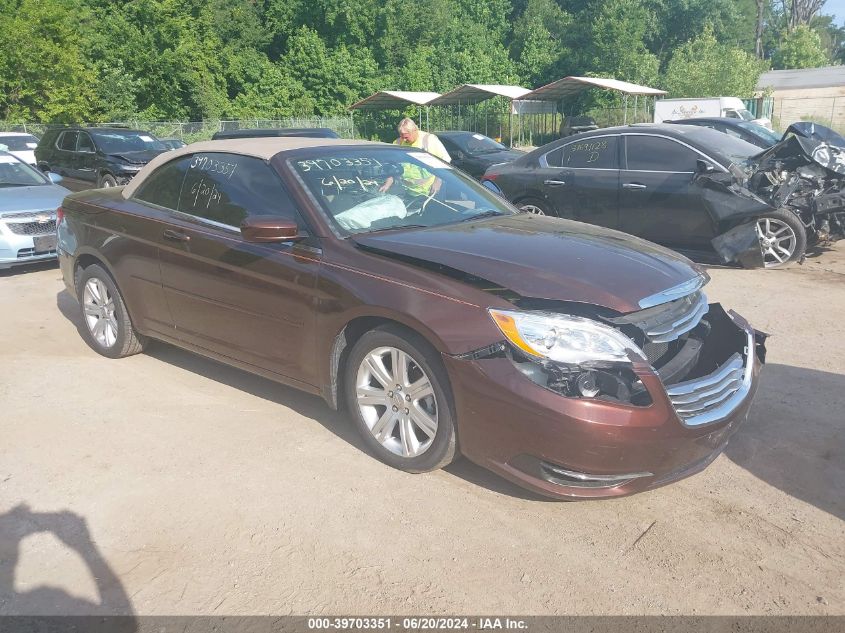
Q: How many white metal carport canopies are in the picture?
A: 3